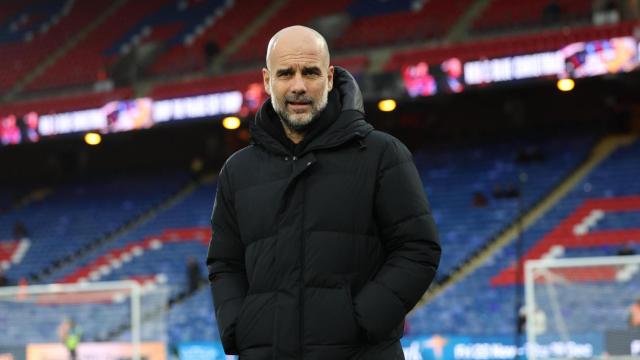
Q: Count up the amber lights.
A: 4